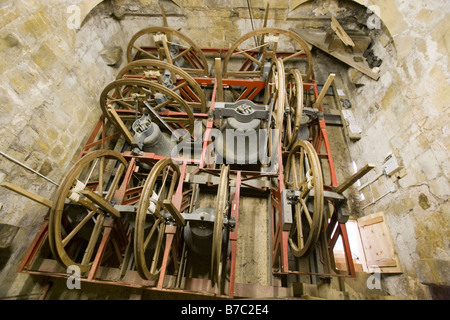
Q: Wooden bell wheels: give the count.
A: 10